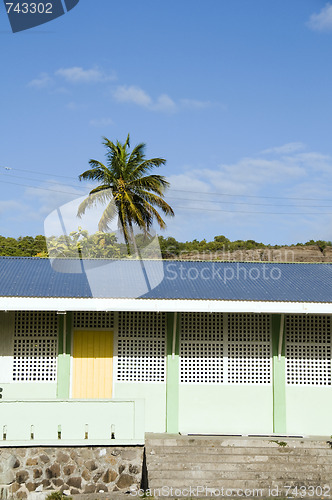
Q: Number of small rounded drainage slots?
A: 5